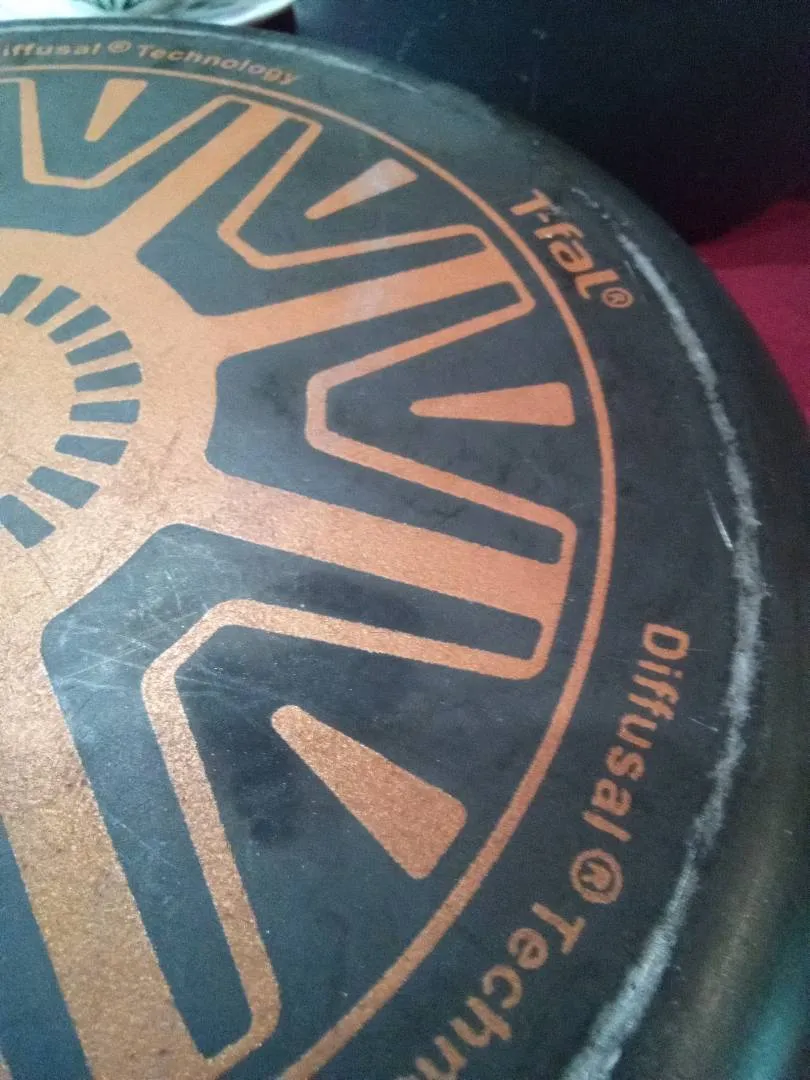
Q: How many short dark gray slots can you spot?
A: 9